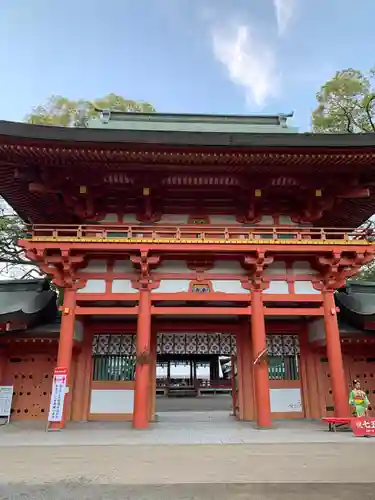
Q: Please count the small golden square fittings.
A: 4